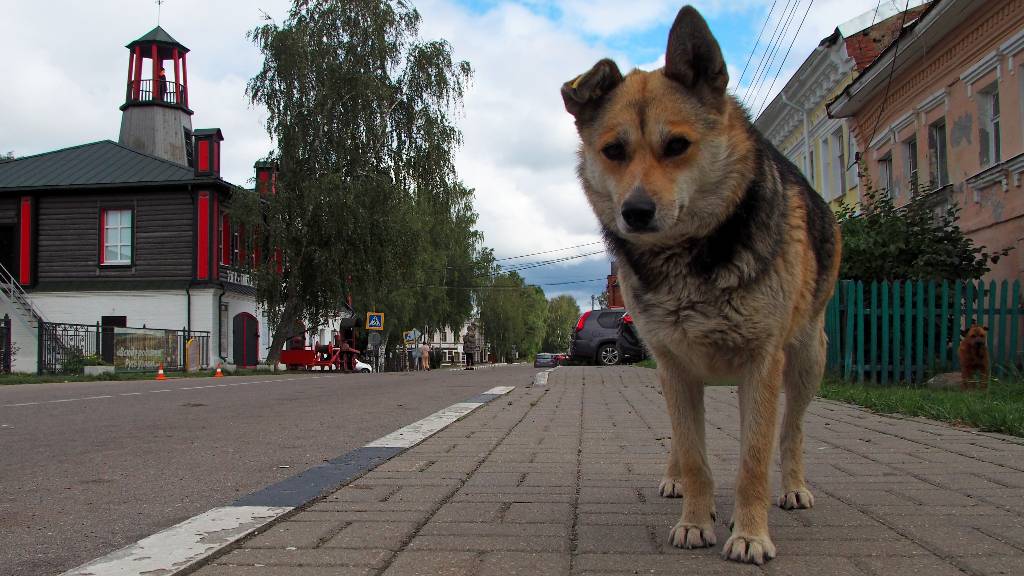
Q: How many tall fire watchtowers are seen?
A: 1